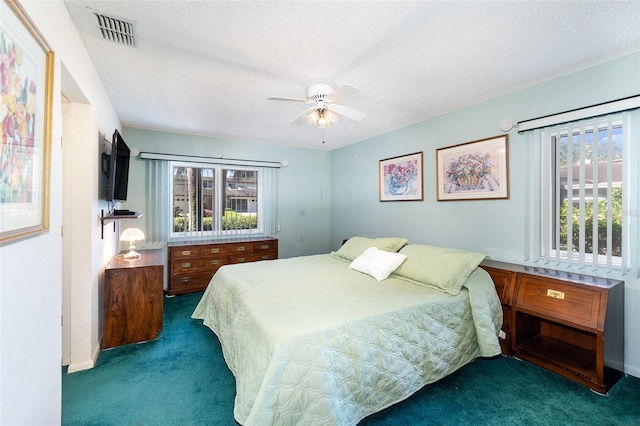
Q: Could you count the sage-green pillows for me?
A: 2